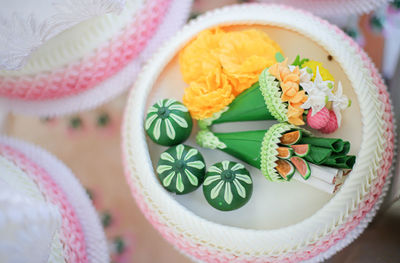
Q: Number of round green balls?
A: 3